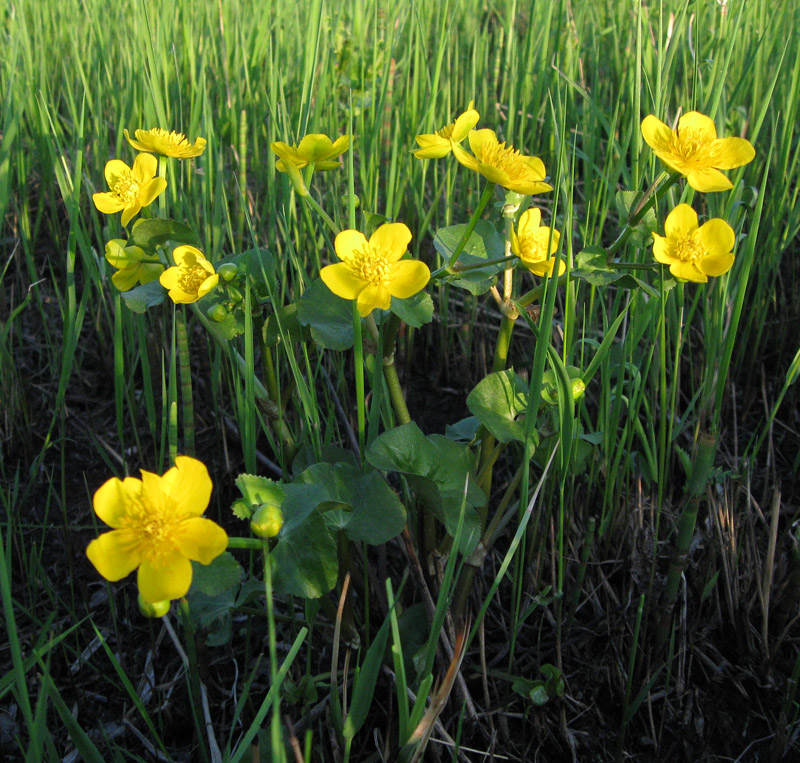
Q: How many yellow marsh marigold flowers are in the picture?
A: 12